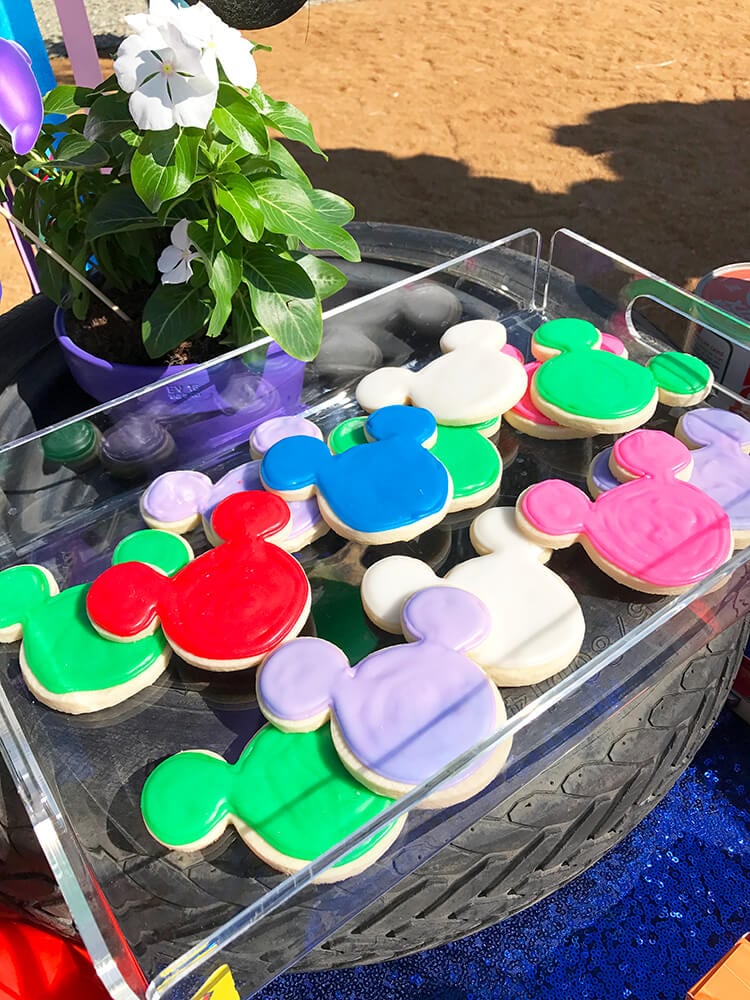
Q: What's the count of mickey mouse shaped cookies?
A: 13